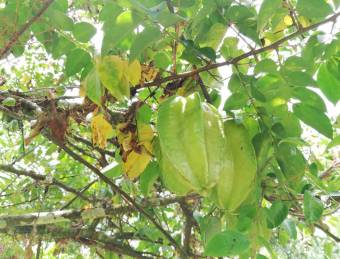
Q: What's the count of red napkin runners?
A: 0